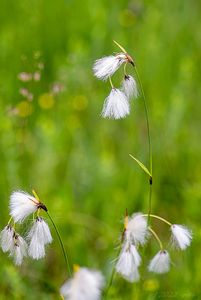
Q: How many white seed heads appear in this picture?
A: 12